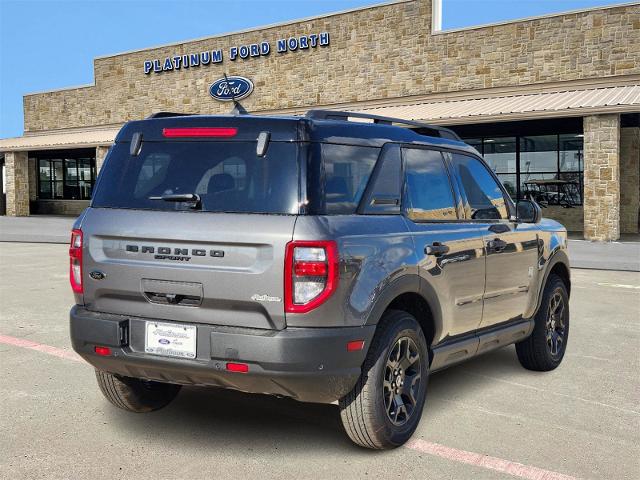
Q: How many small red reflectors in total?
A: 3